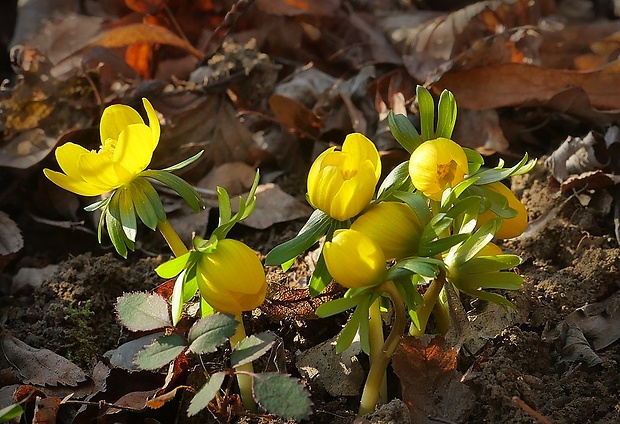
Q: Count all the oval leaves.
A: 6